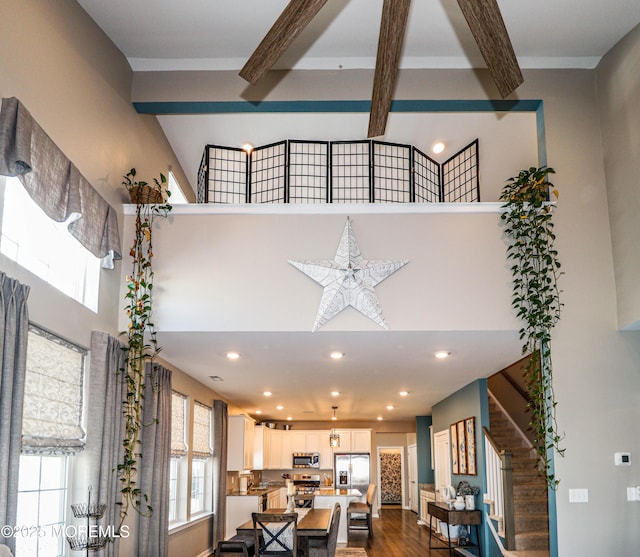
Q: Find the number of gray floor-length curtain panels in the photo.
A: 4